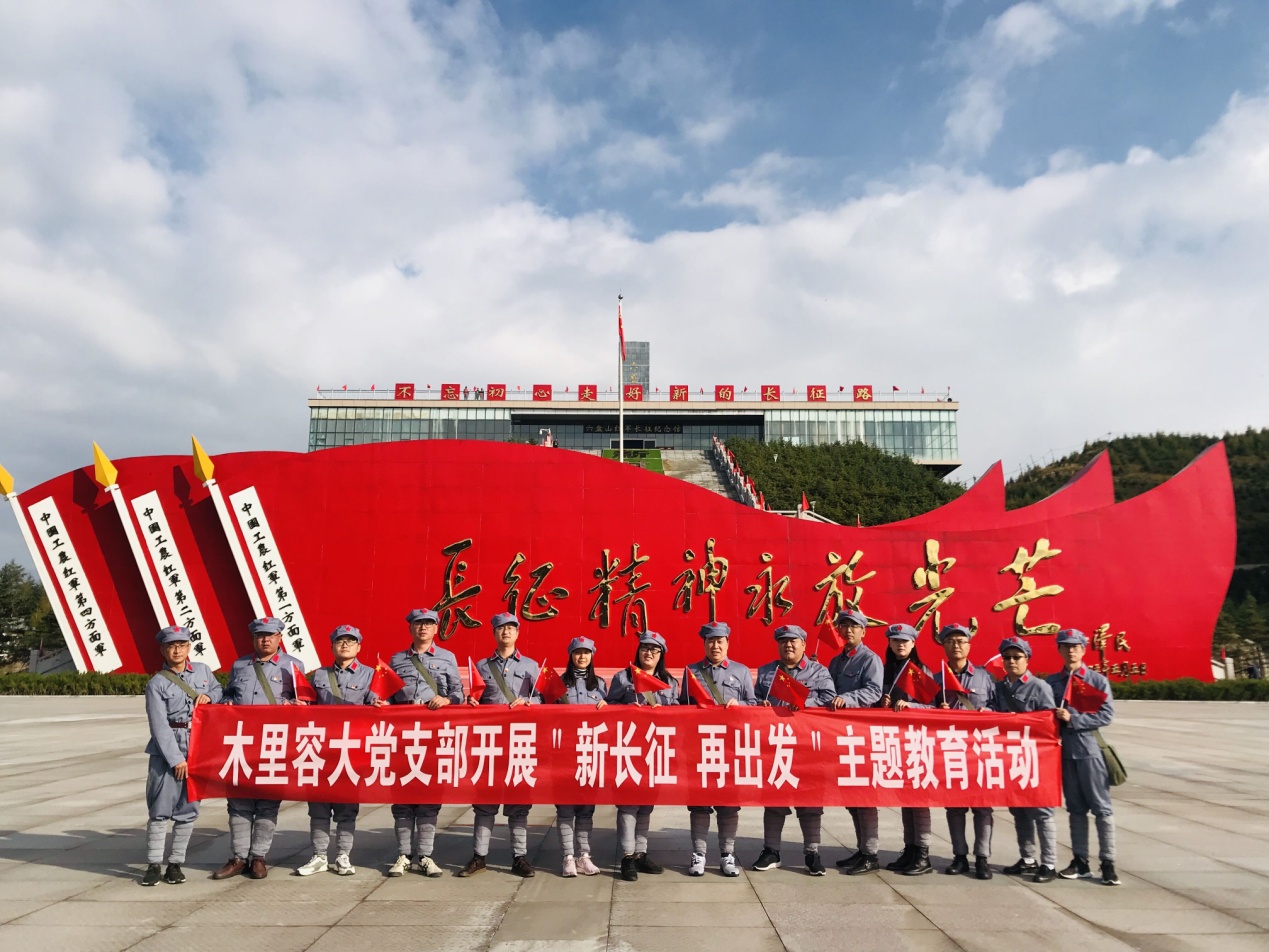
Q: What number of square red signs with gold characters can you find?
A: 11